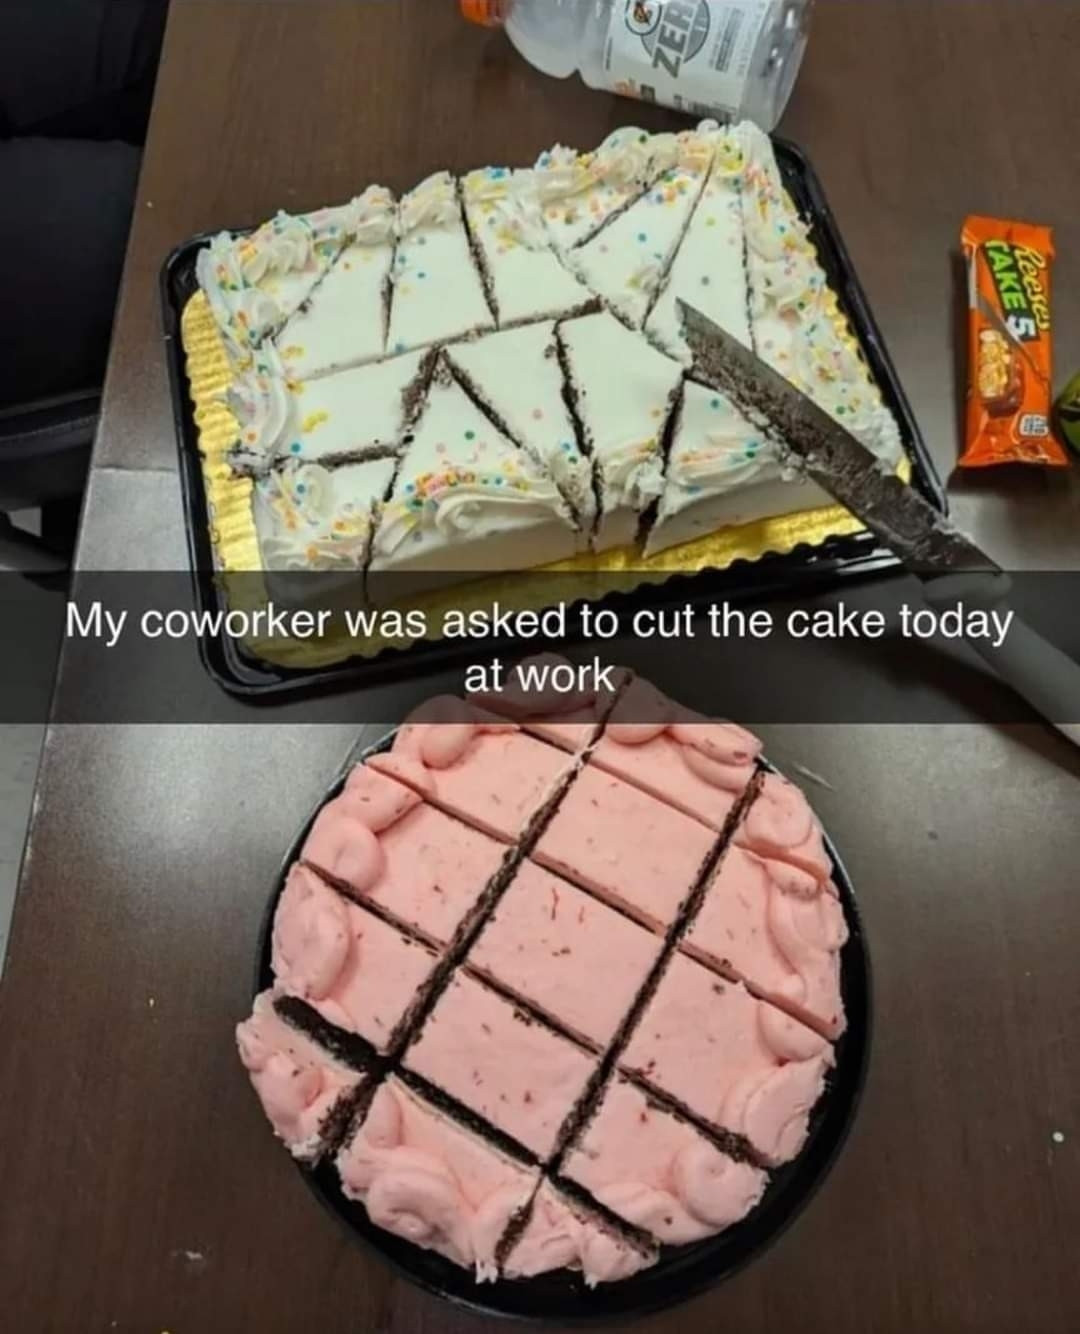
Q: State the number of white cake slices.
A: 14